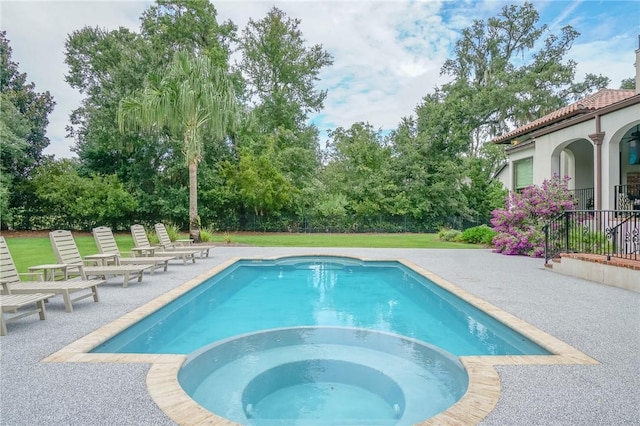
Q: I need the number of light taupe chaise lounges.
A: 6